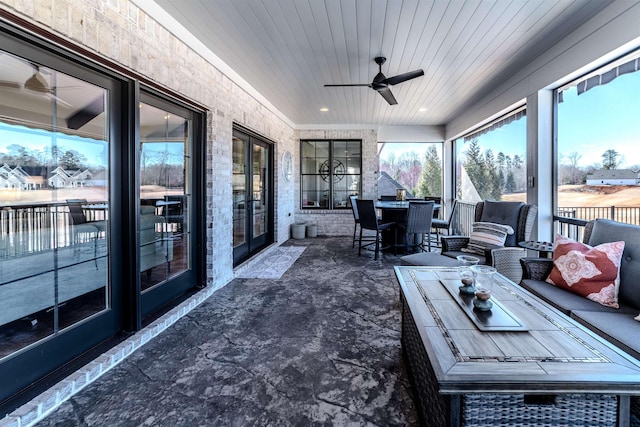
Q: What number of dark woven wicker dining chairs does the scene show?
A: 6